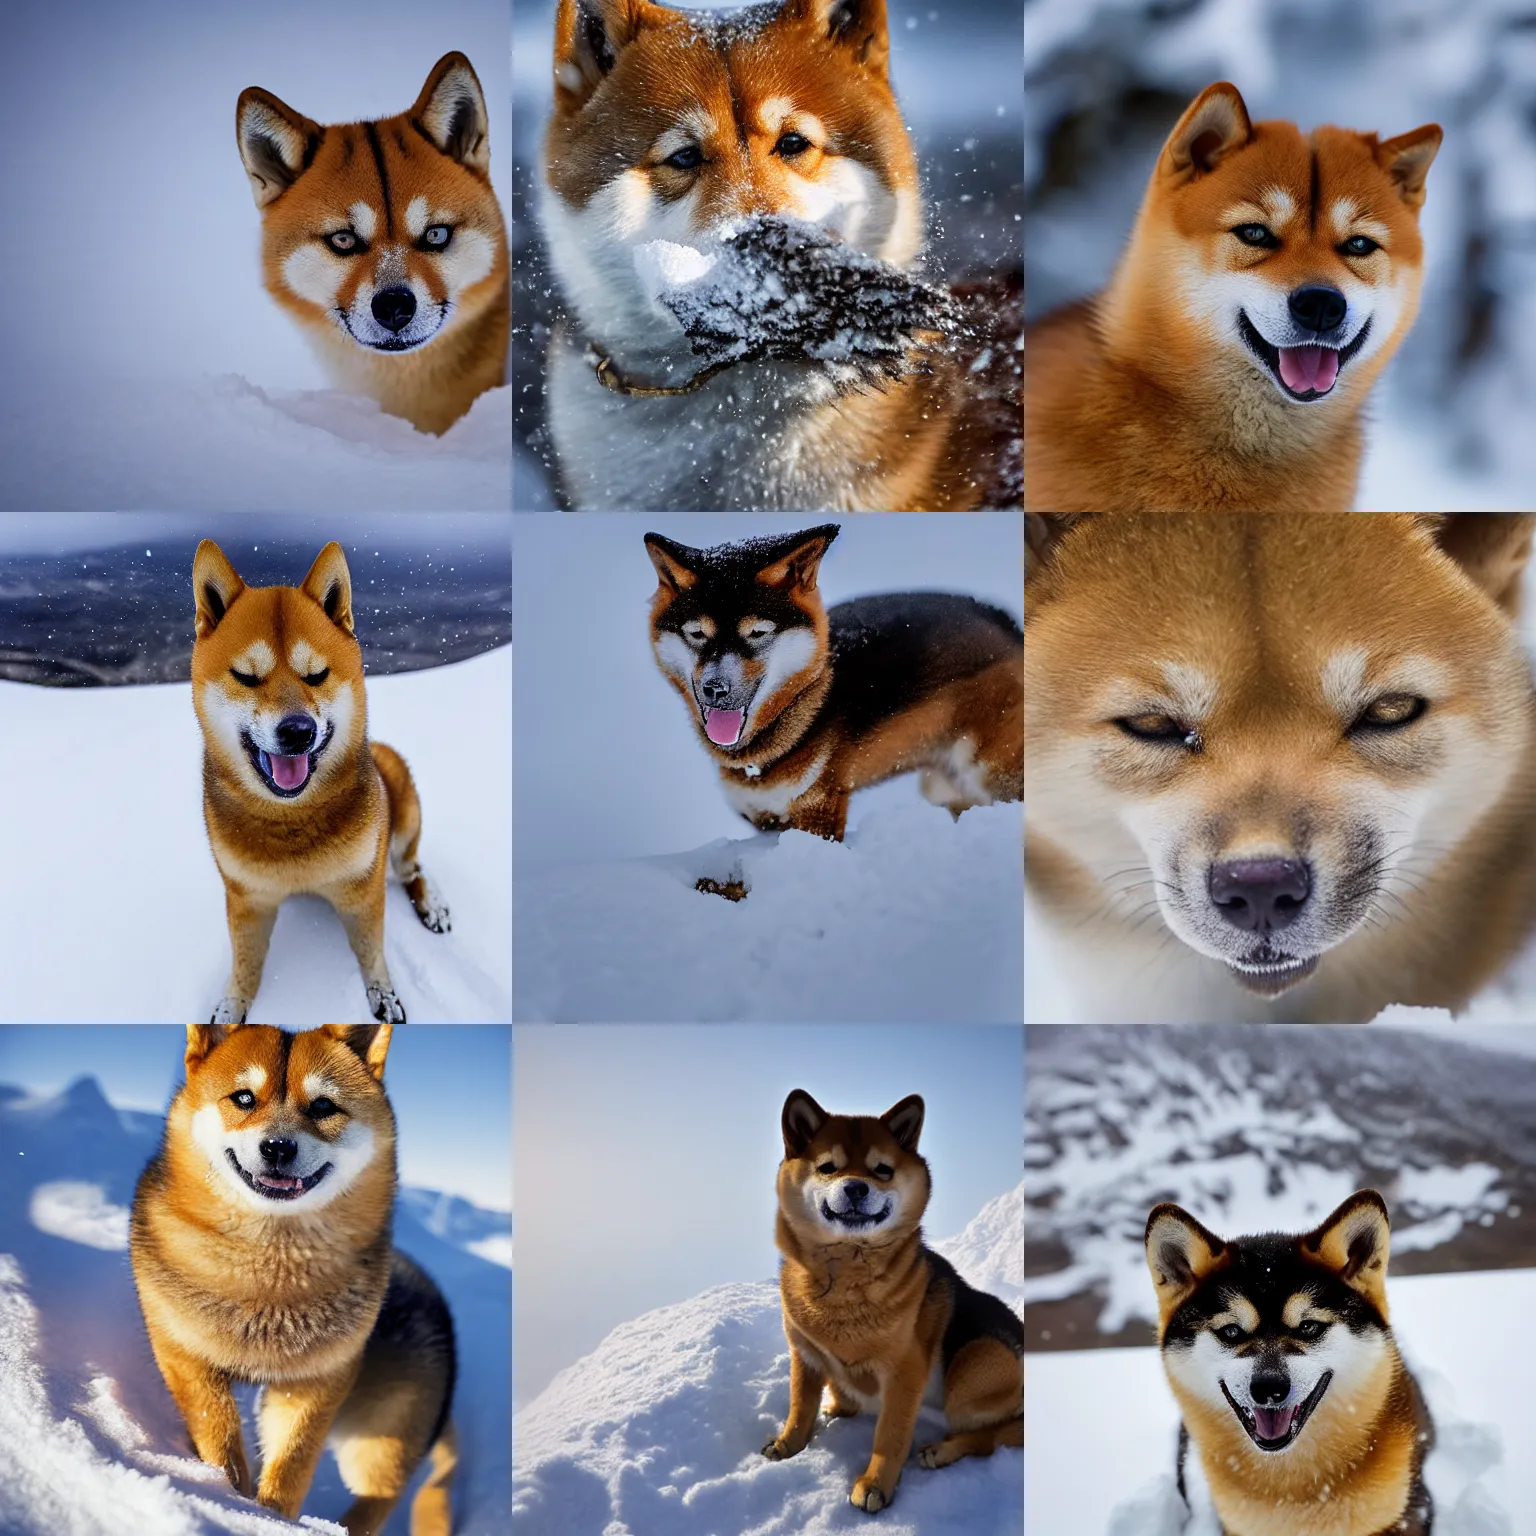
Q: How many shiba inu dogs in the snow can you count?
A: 9